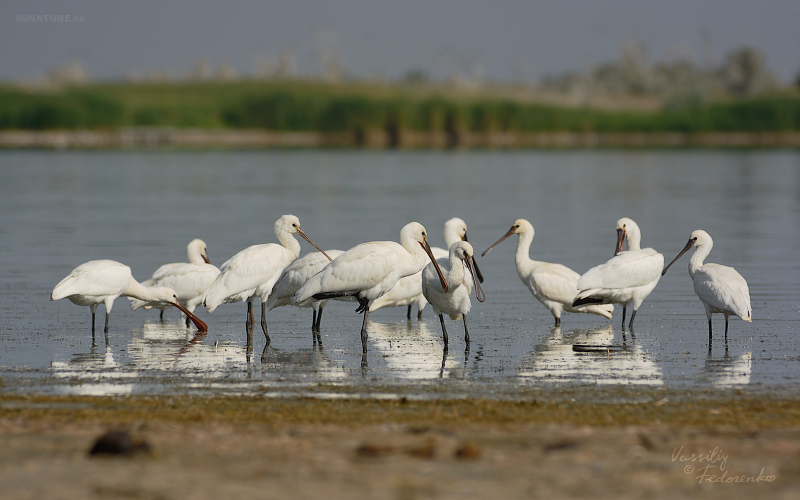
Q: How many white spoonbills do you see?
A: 10